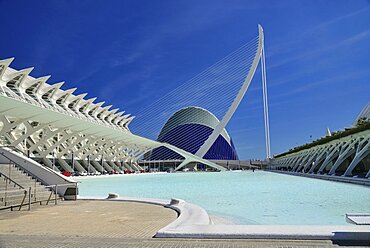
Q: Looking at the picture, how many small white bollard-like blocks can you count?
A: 2